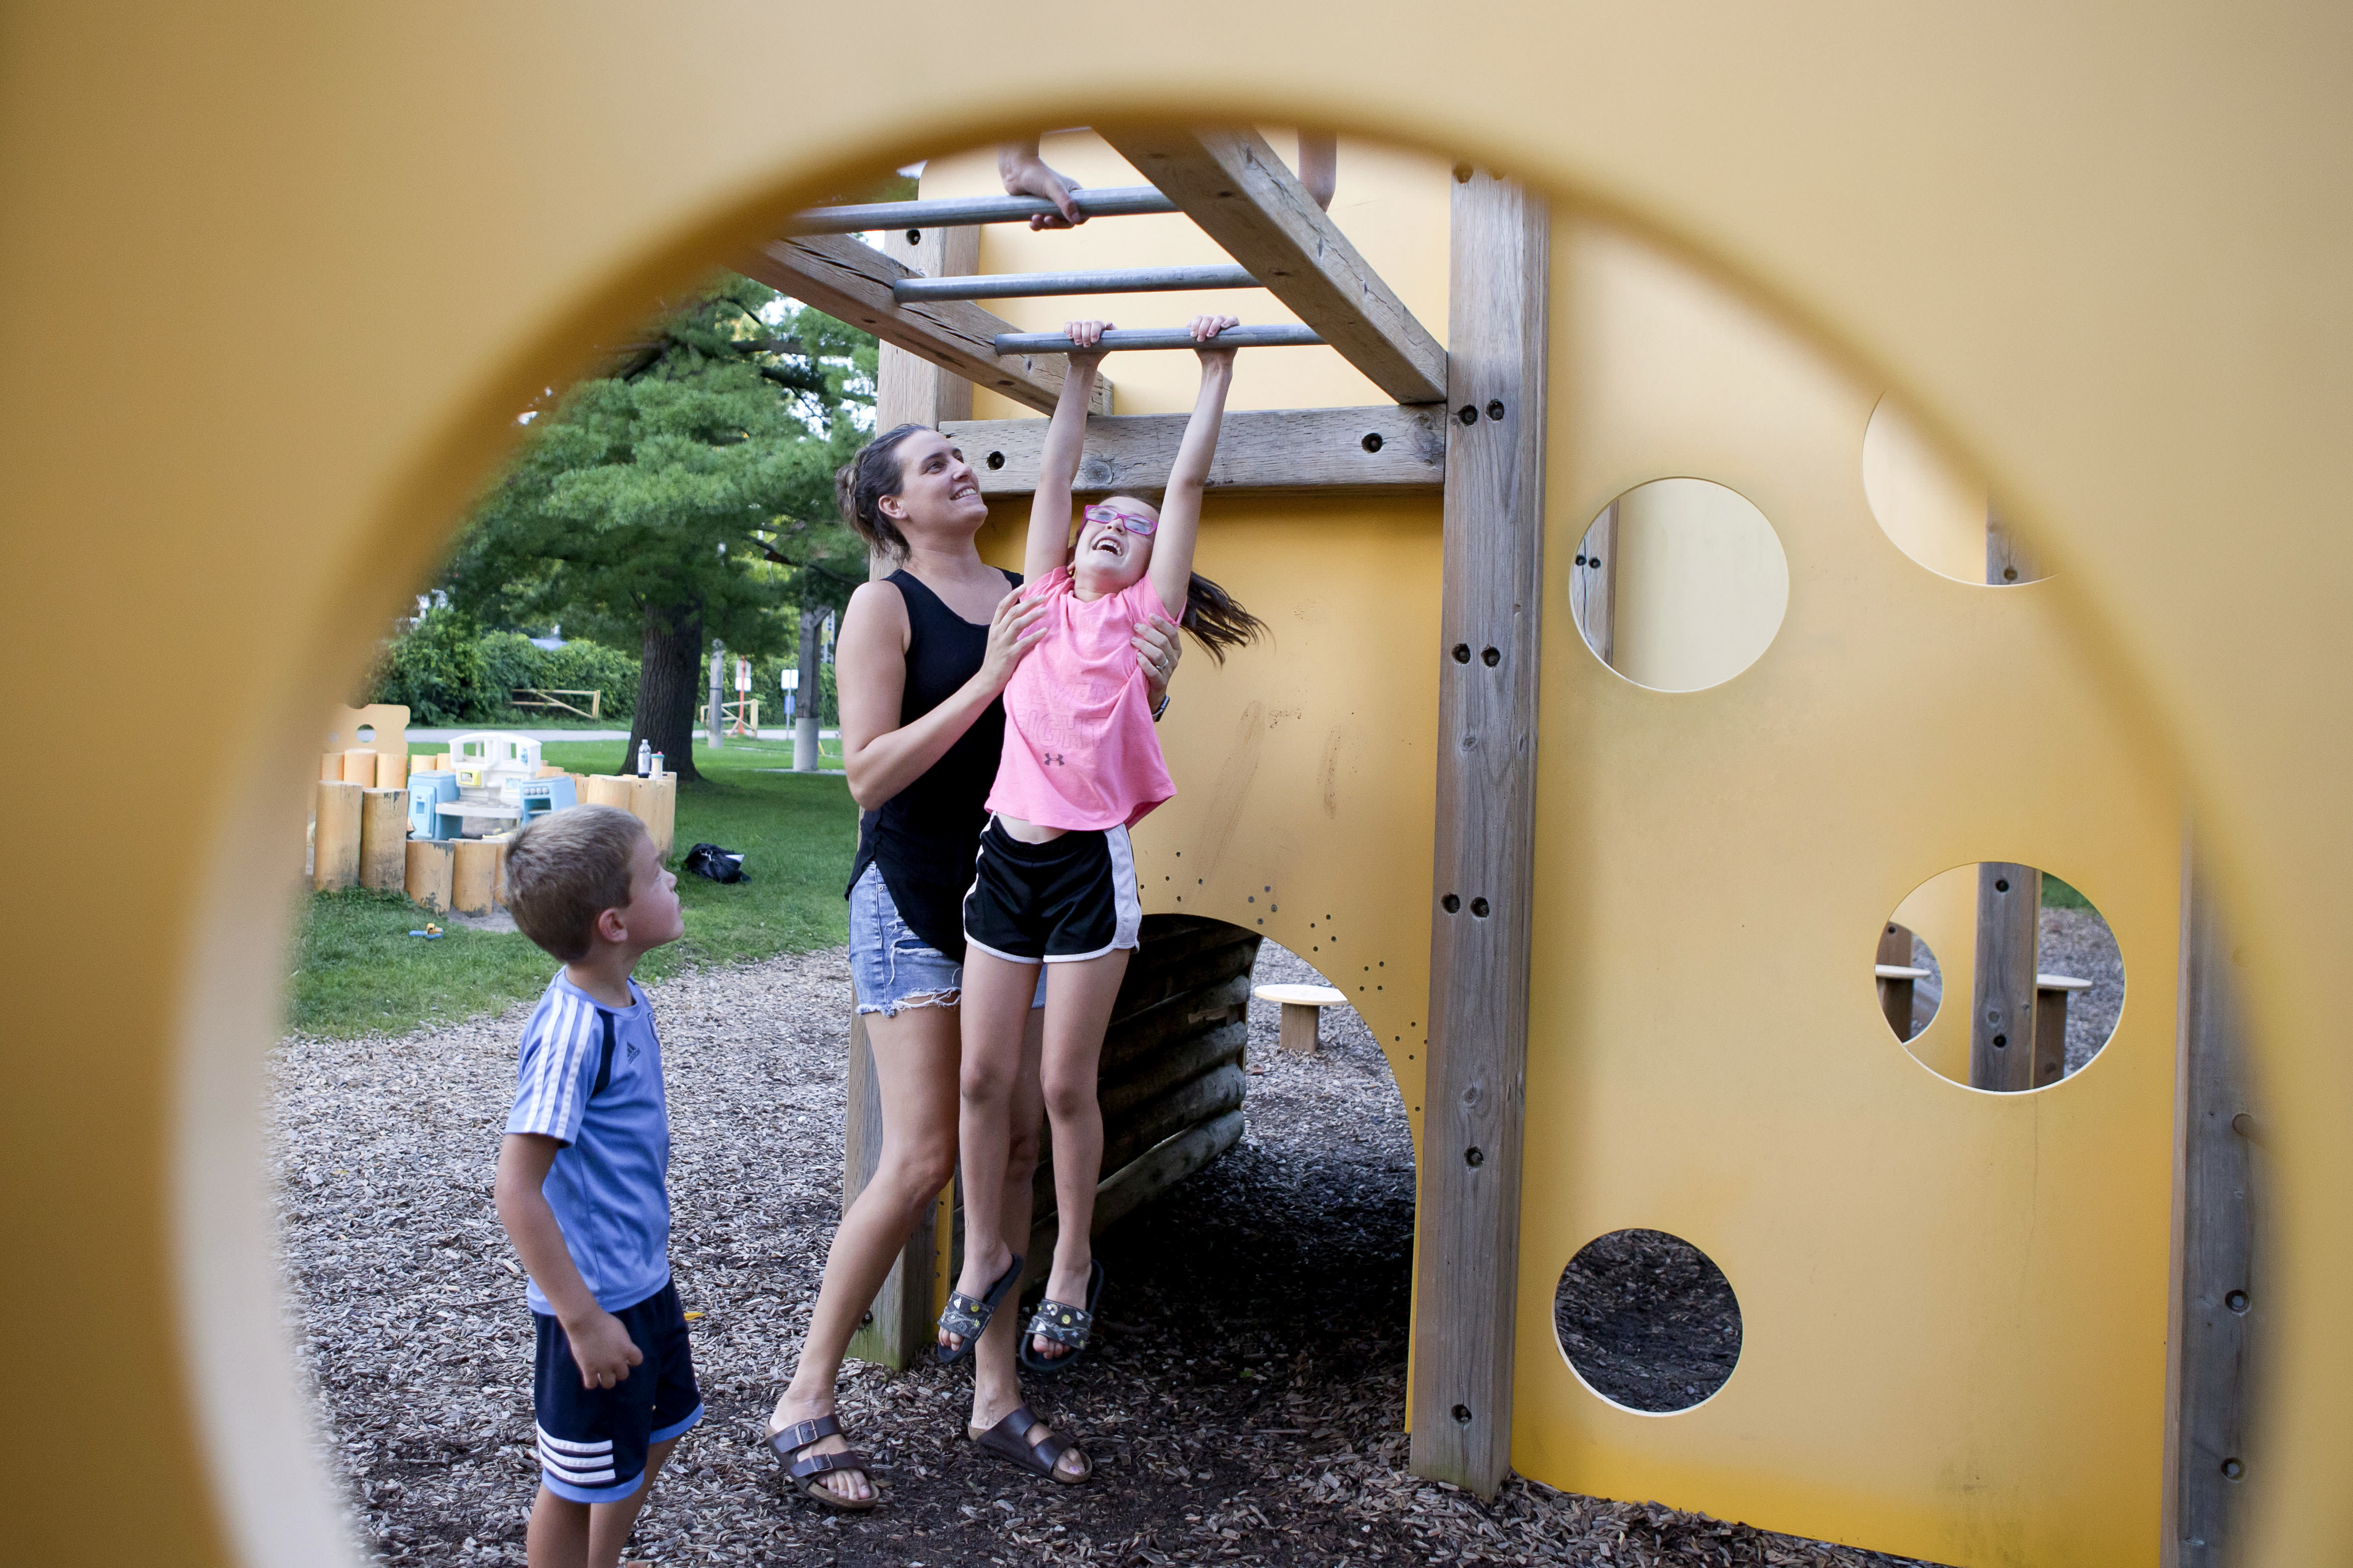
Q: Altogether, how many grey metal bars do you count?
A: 3